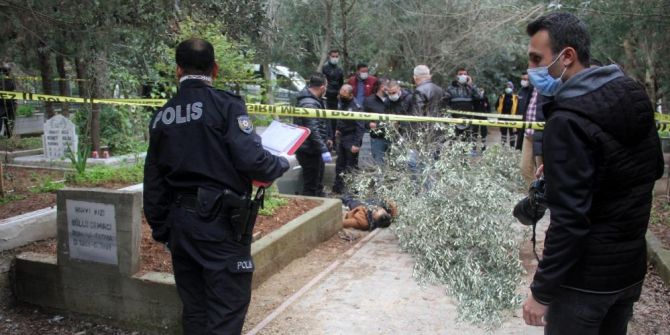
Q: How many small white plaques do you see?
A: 2